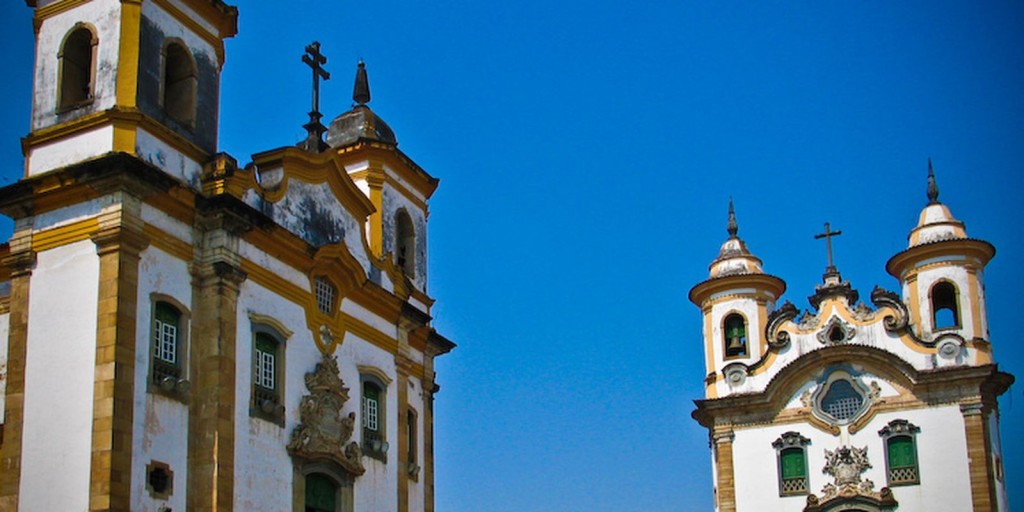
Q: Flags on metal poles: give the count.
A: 0